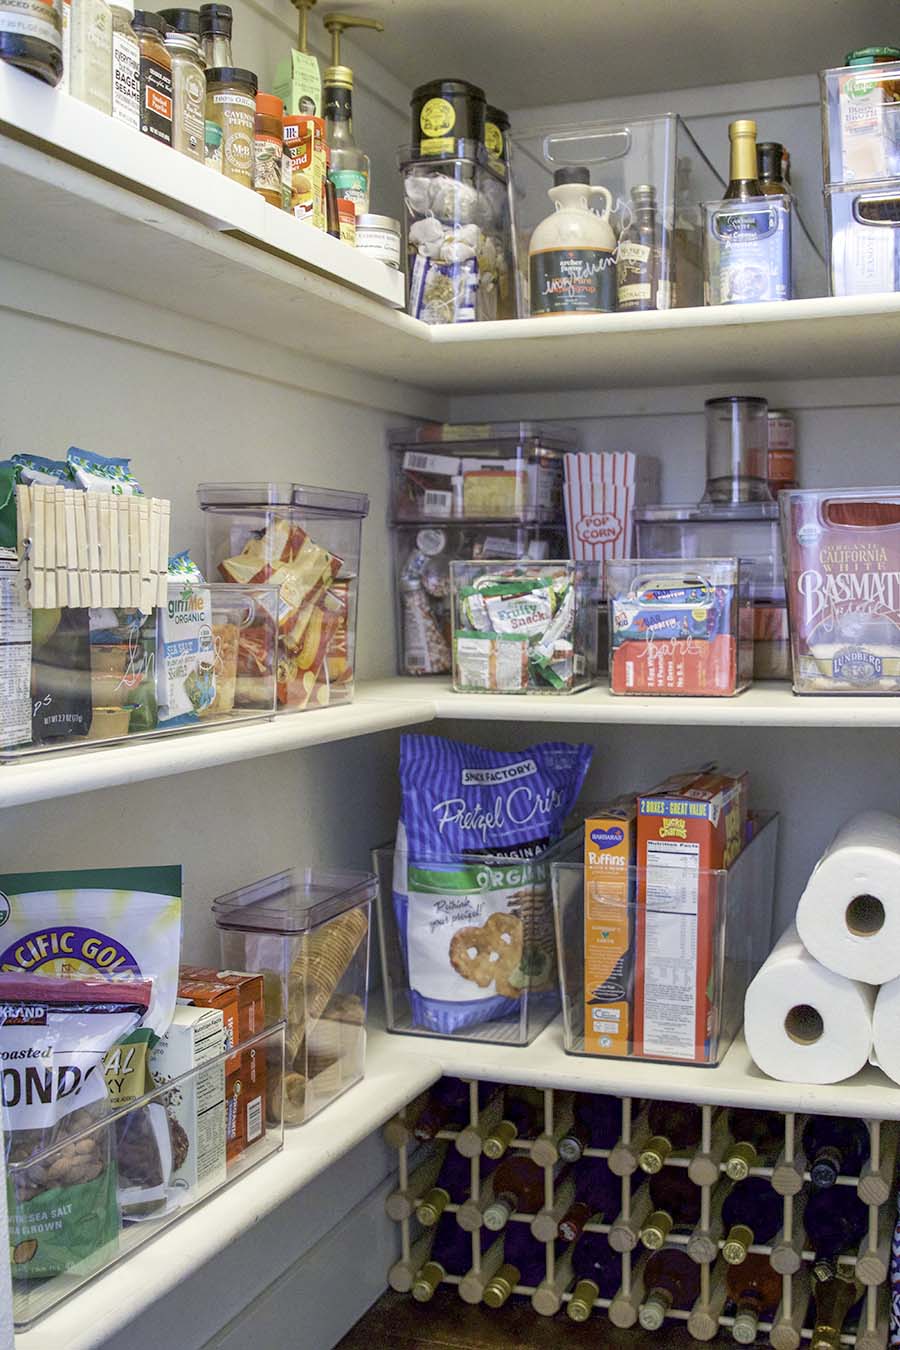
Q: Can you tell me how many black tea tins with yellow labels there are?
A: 2